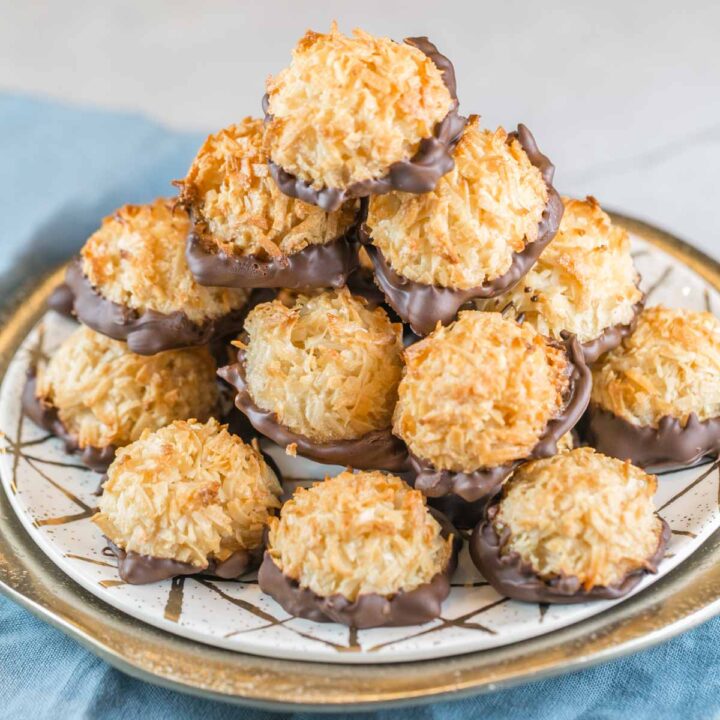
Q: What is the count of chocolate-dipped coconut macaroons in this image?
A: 12